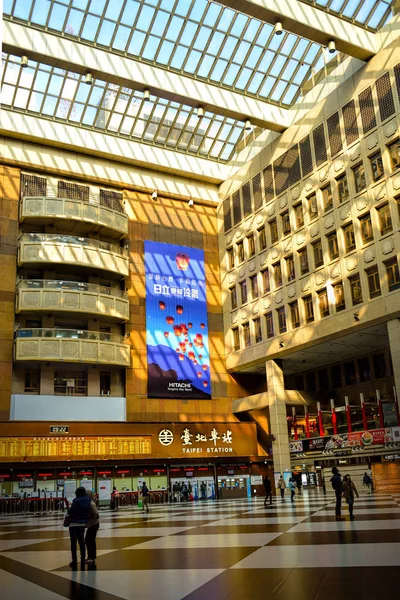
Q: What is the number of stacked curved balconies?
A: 4